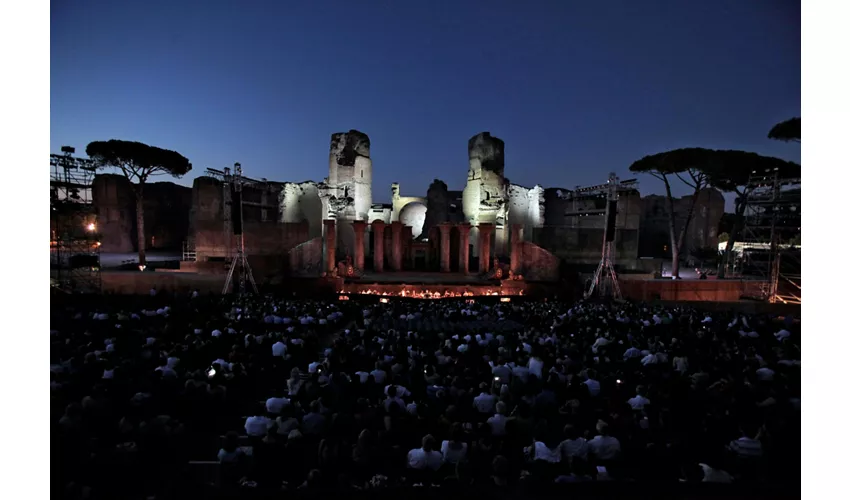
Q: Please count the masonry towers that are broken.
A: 2